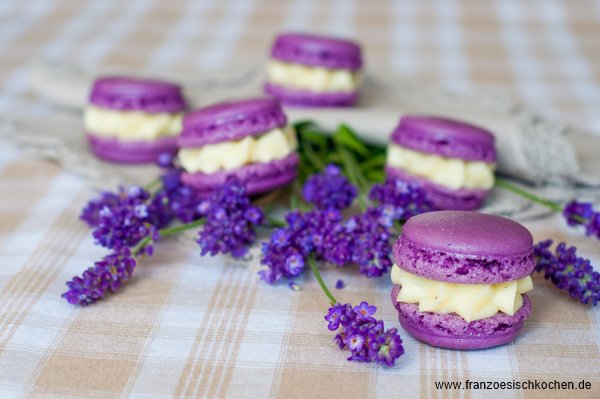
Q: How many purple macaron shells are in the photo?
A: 10